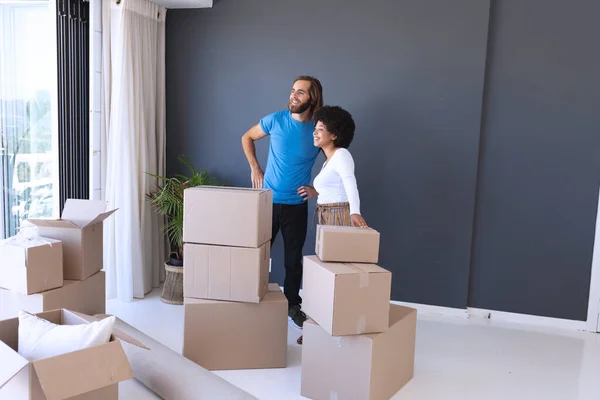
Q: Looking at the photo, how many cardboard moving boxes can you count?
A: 10